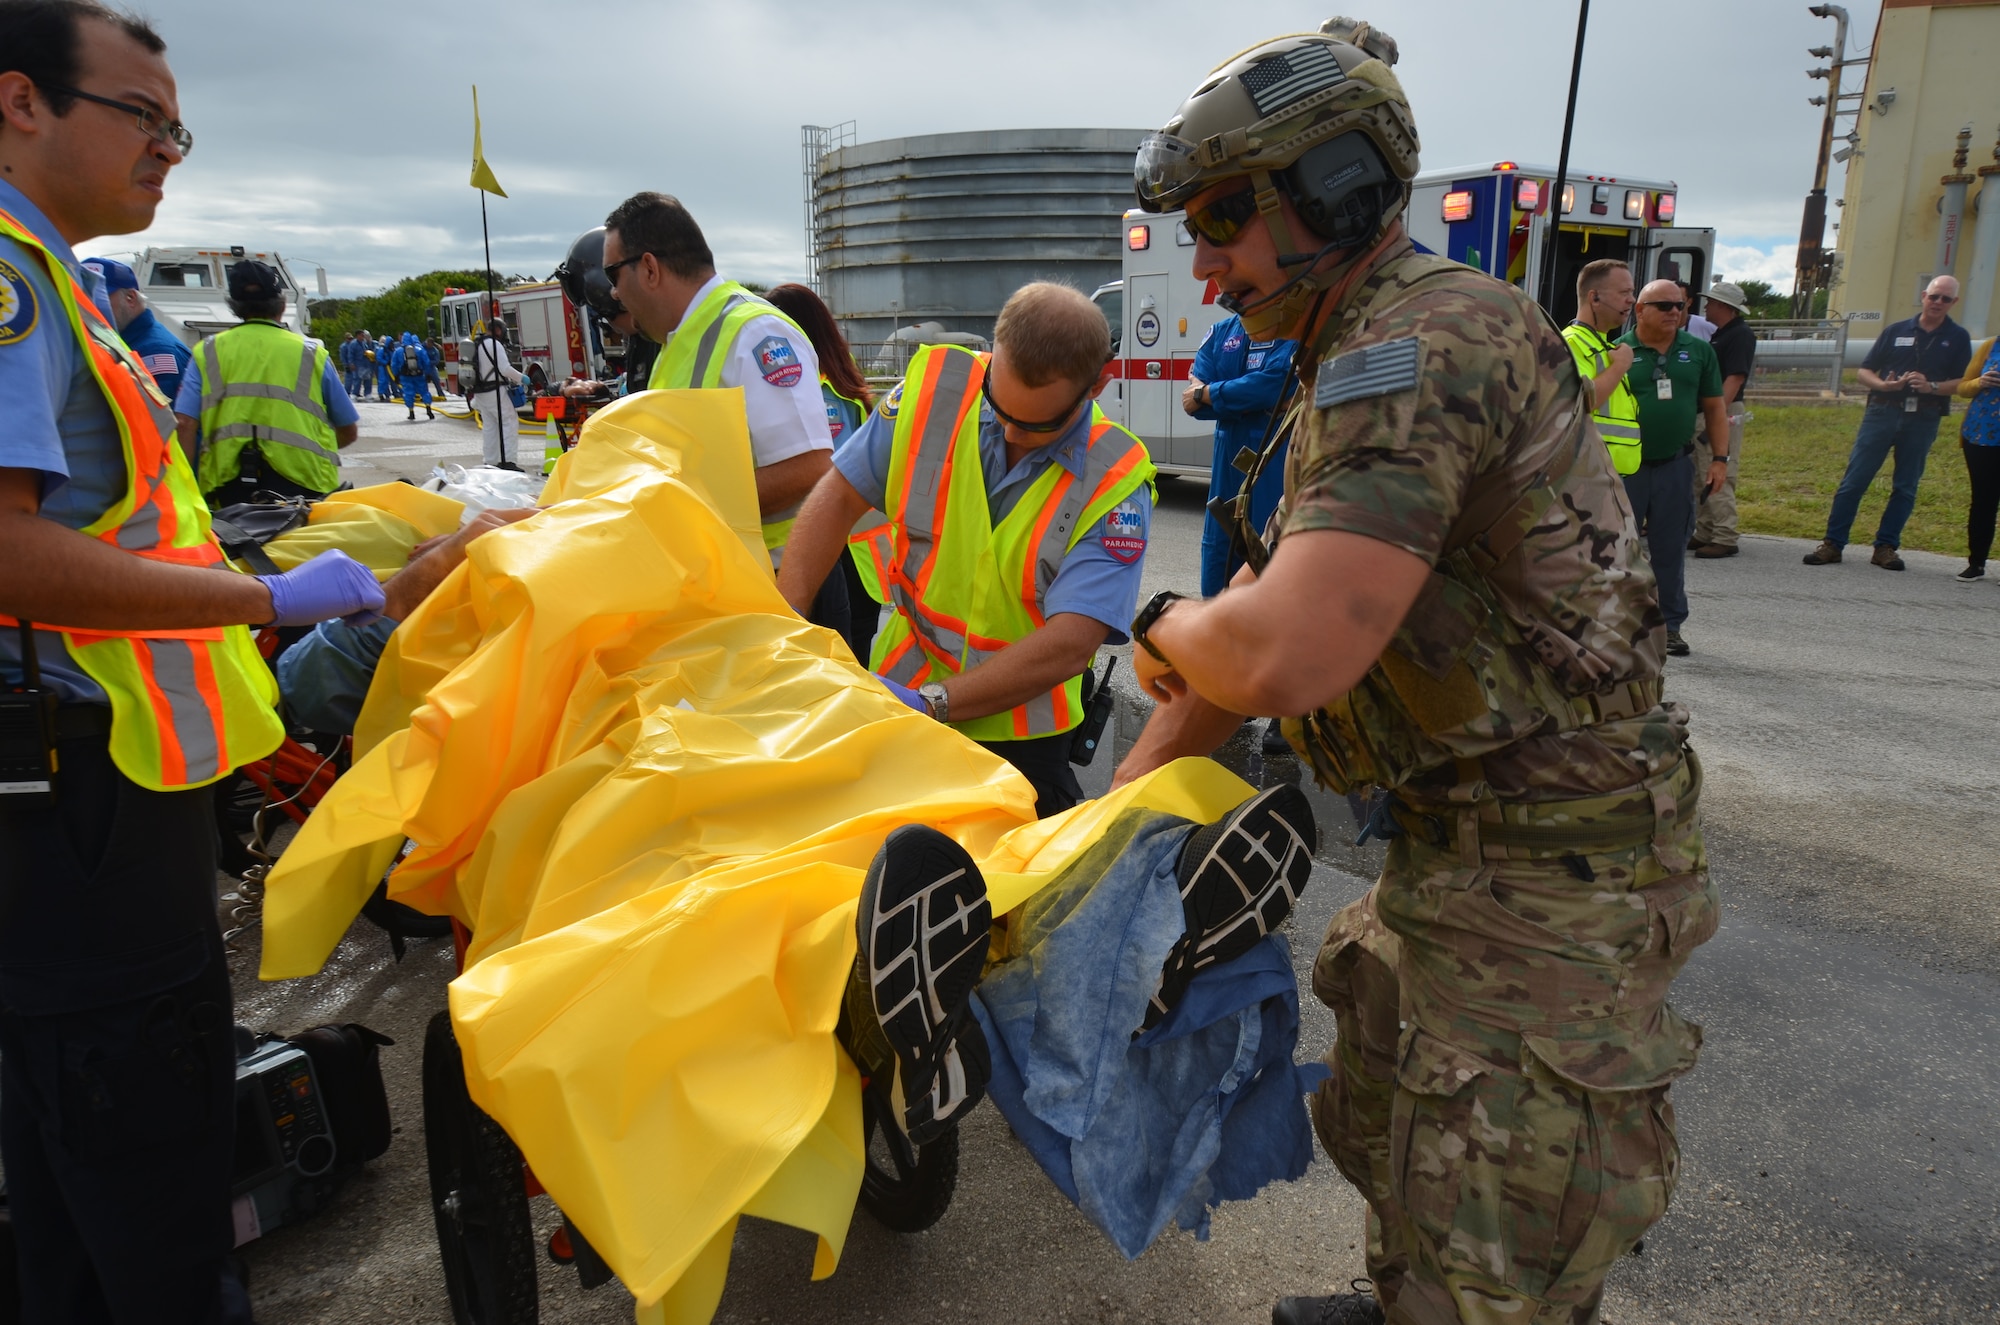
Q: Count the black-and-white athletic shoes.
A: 2